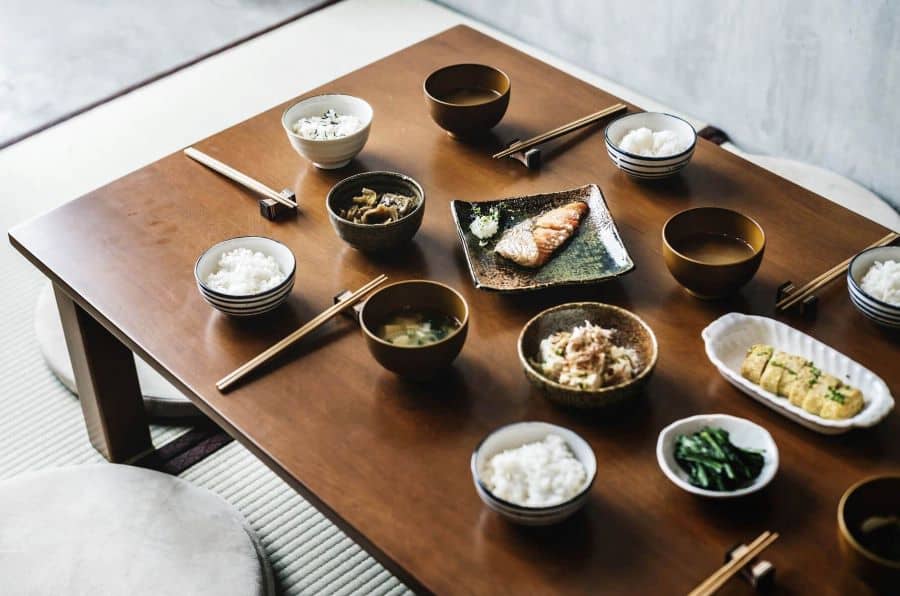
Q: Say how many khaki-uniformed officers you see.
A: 0